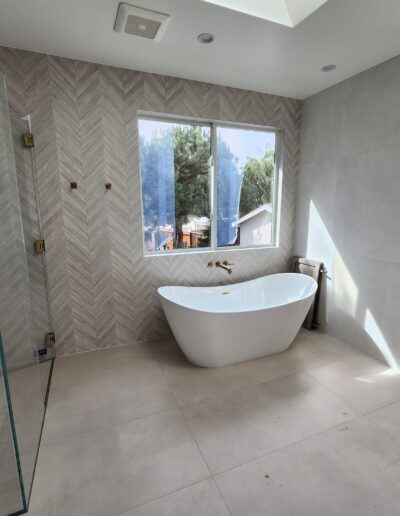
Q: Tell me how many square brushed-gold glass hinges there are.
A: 3